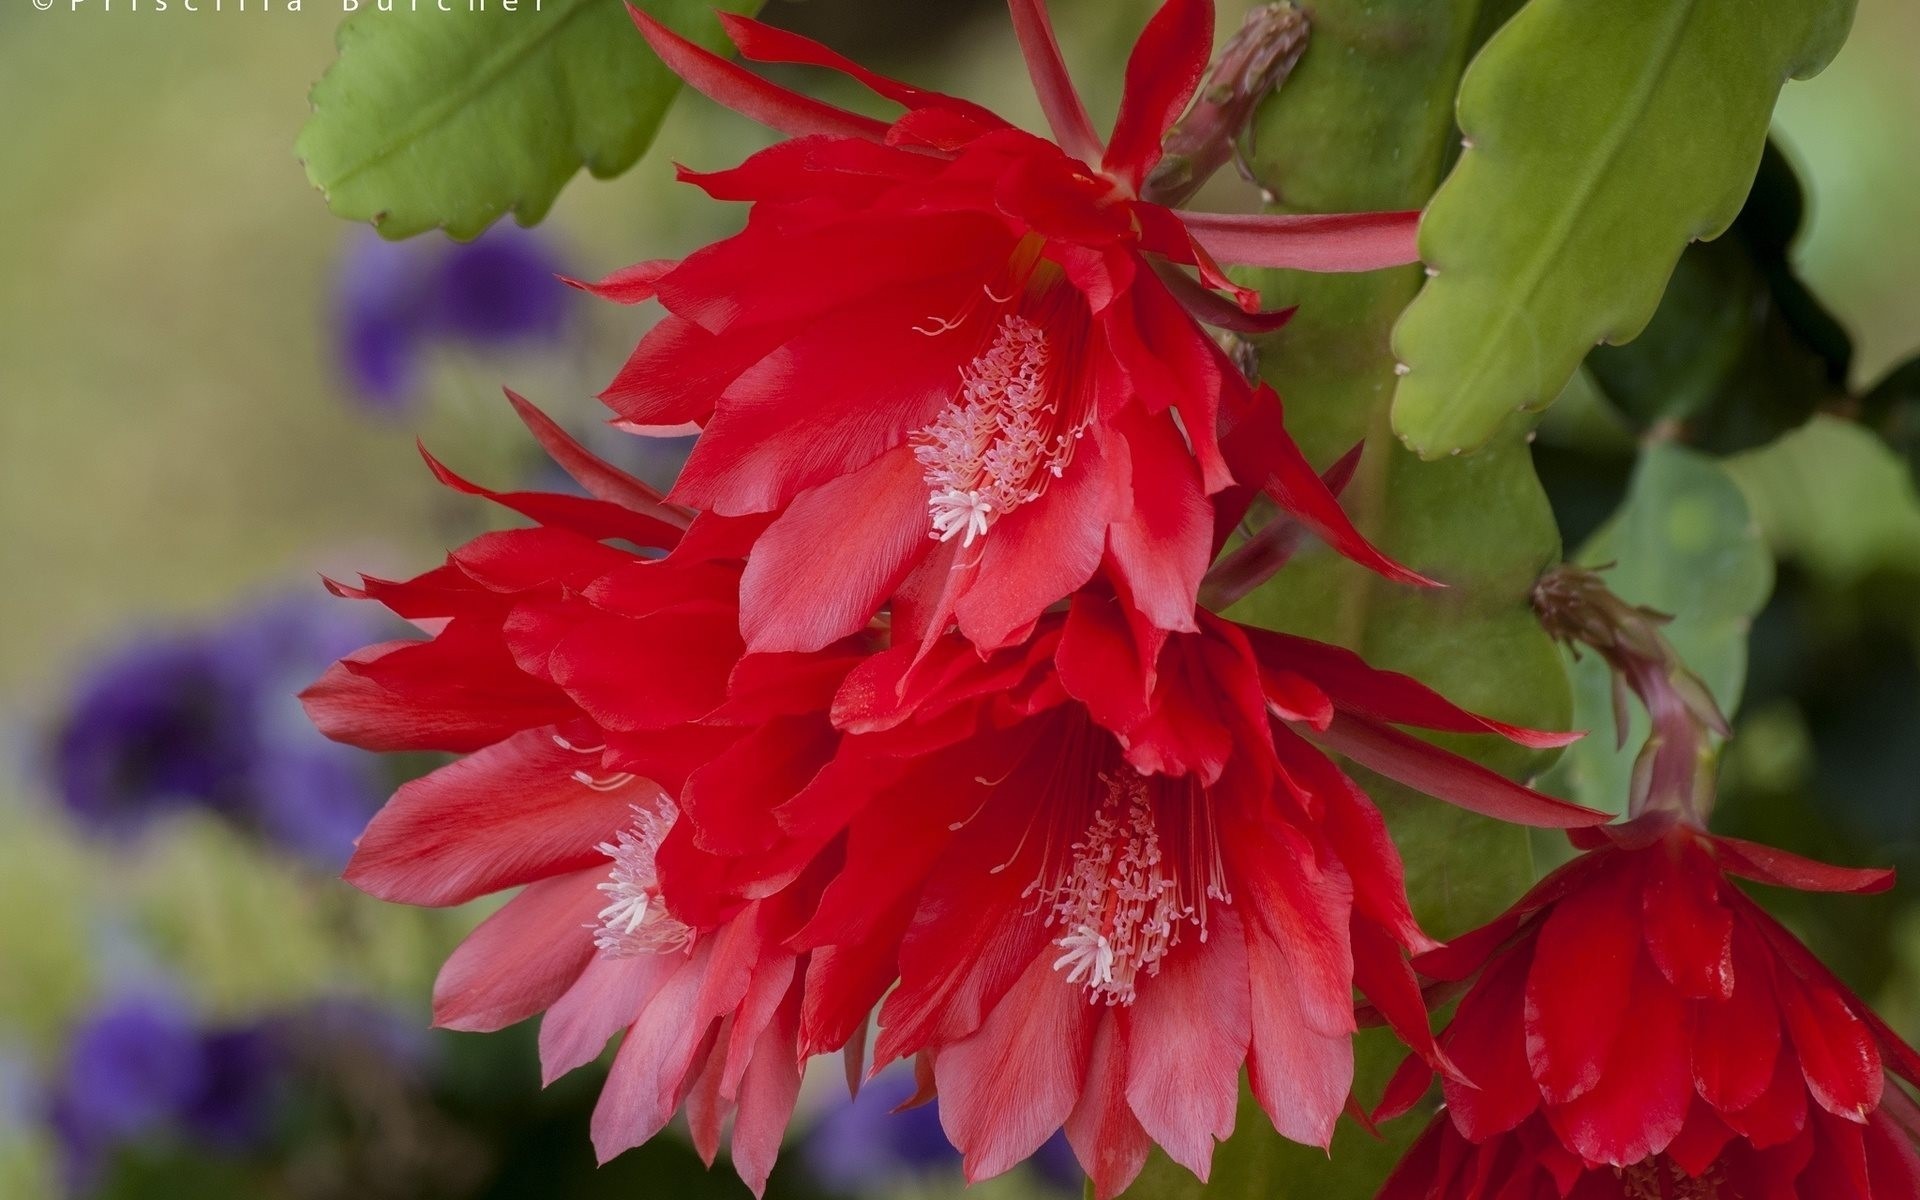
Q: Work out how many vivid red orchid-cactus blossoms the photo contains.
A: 4